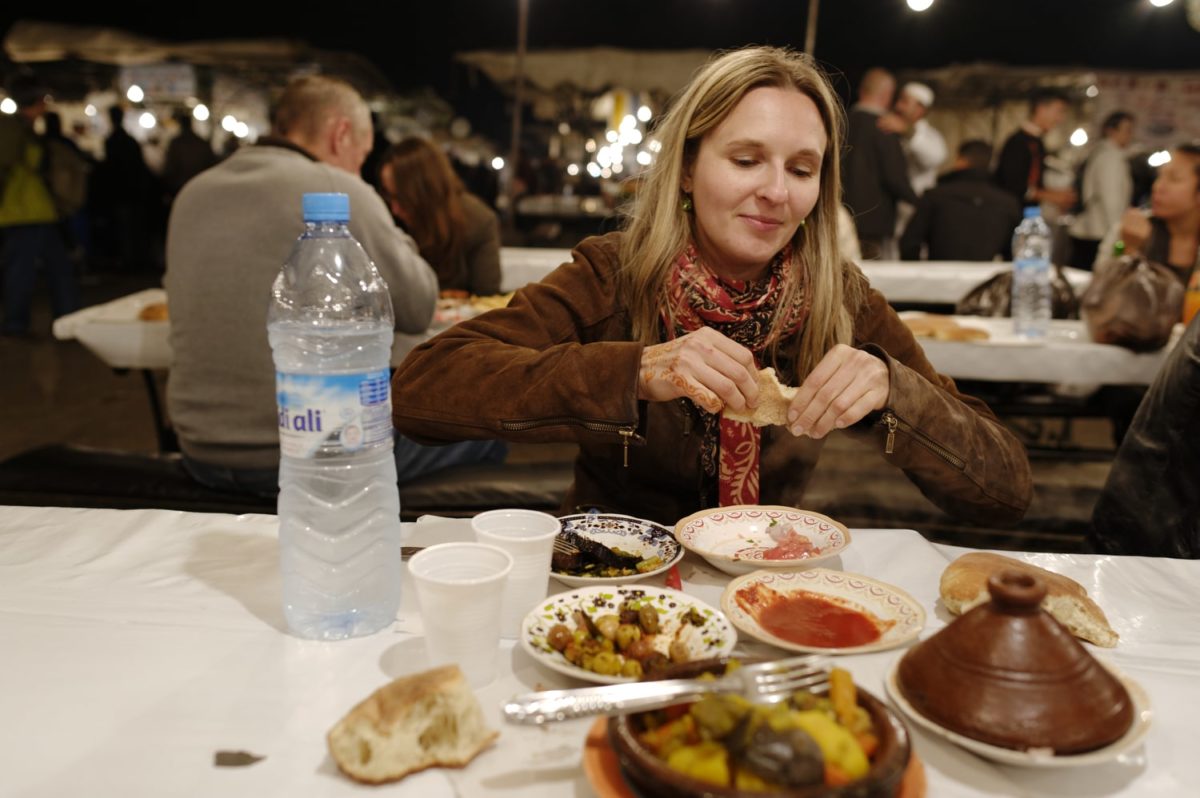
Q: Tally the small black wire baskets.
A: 0